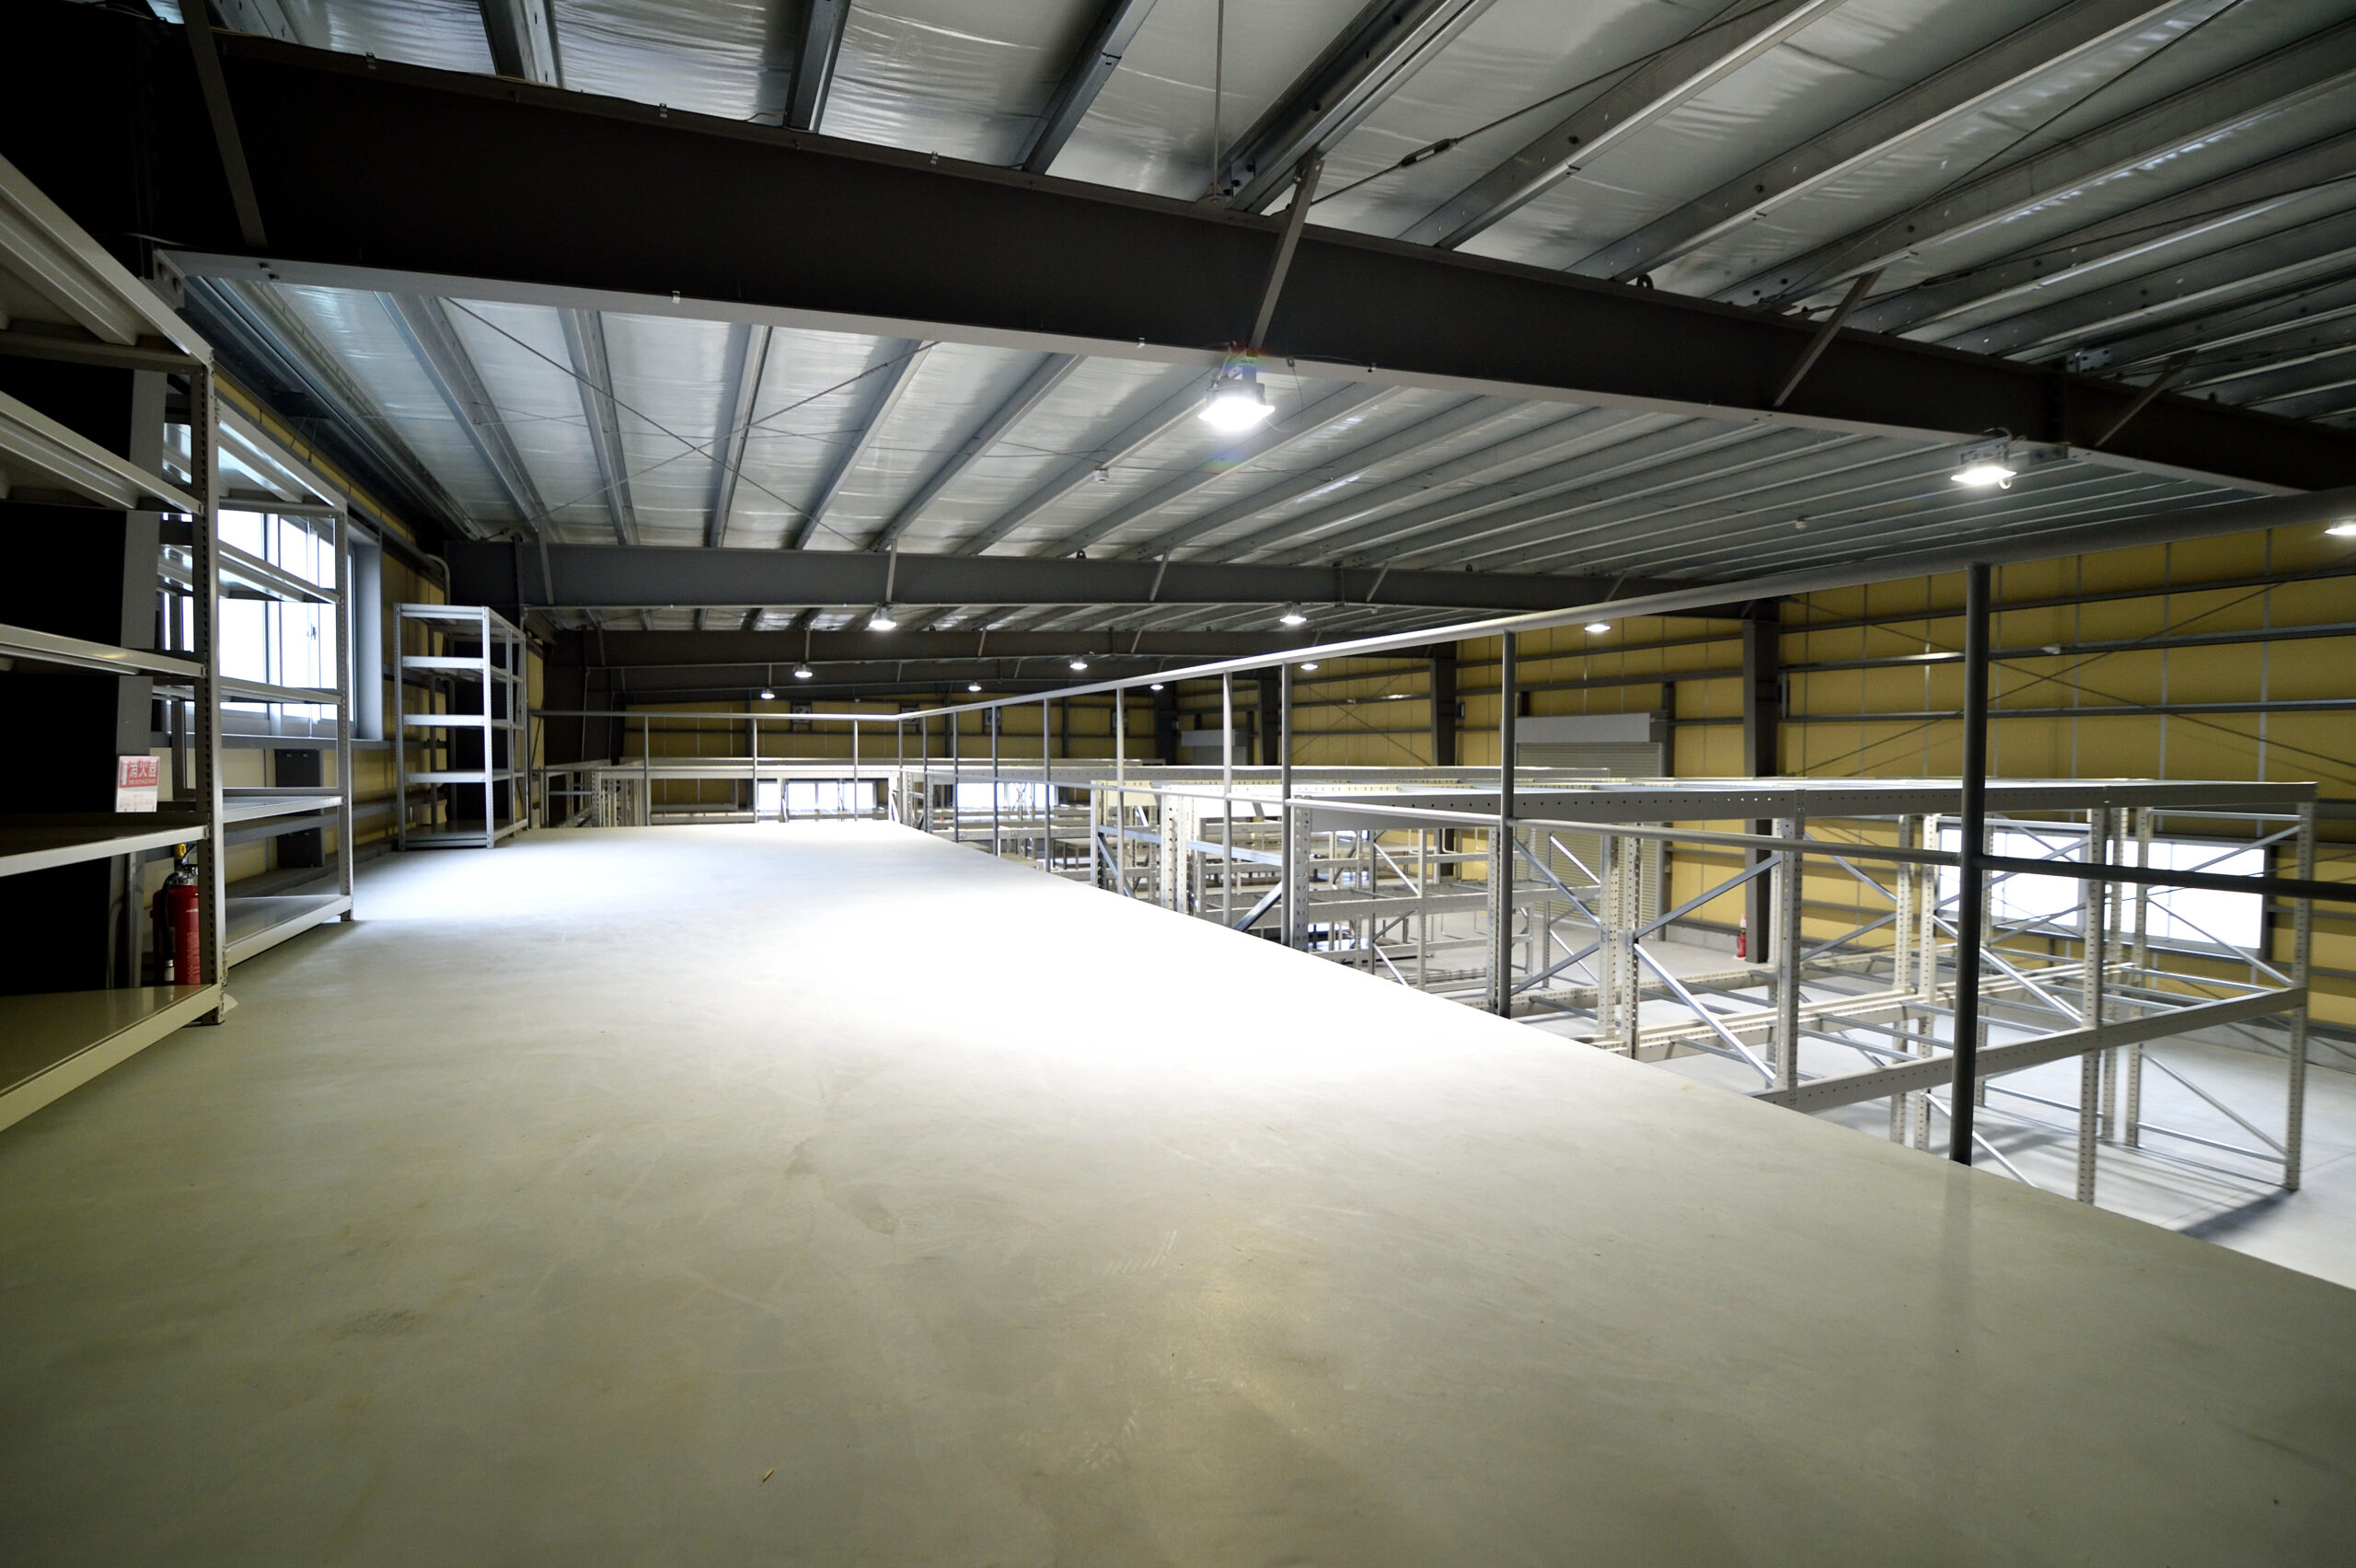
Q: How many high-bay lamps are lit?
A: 12